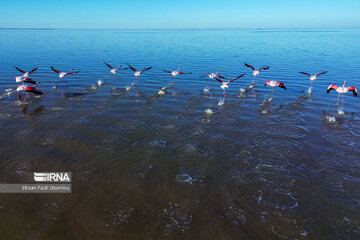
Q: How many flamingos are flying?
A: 13